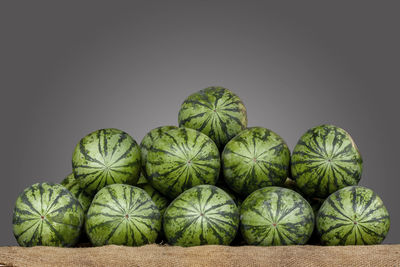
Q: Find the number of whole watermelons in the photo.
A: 10